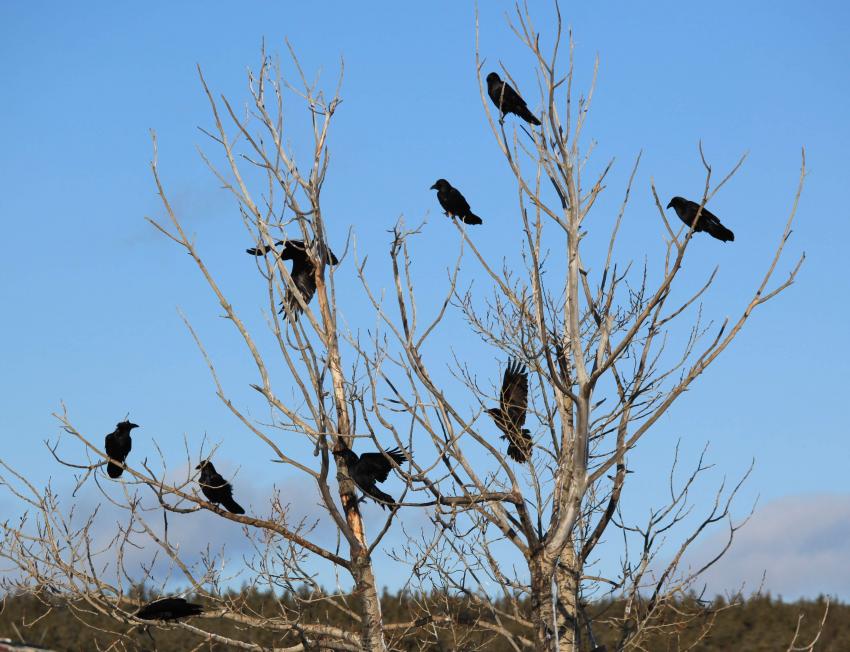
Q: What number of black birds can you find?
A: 9